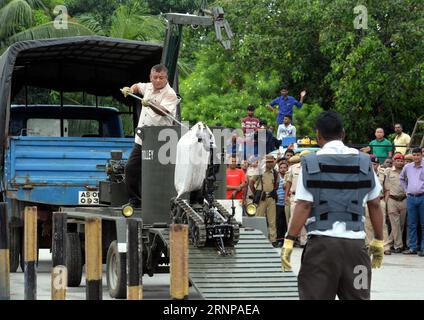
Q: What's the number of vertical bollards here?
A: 6